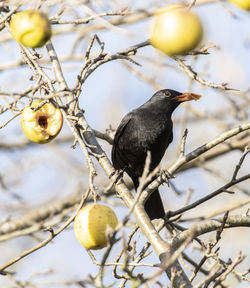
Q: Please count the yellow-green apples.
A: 5